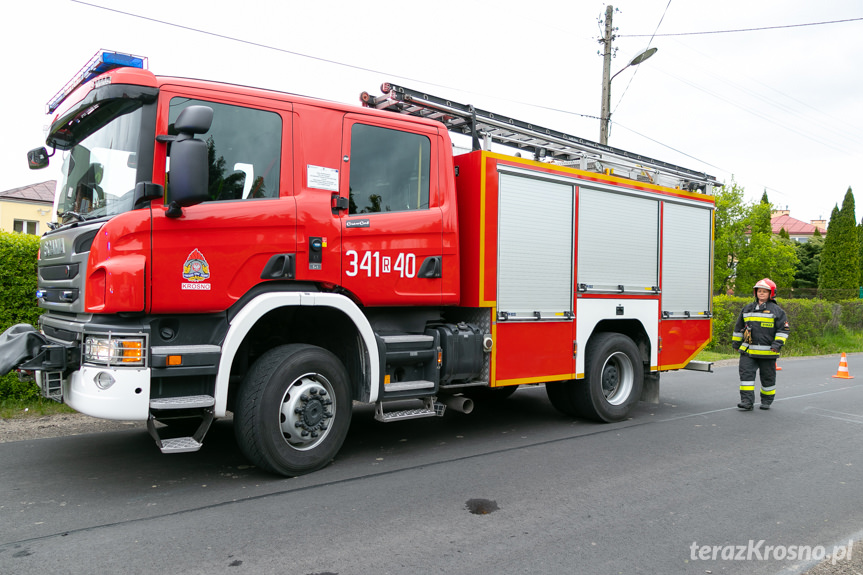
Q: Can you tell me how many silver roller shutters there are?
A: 3